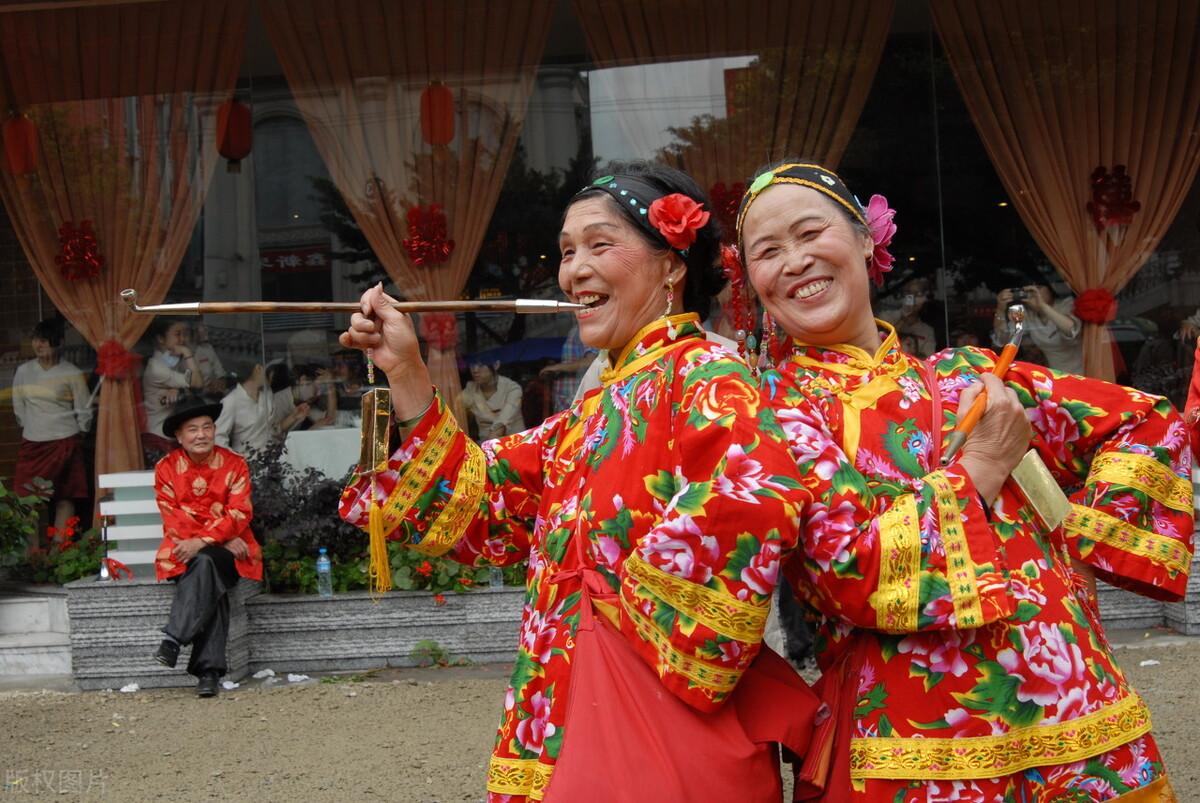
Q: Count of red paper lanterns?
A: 3